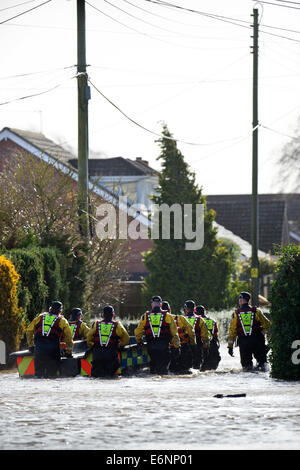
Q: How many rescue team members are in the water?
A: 8